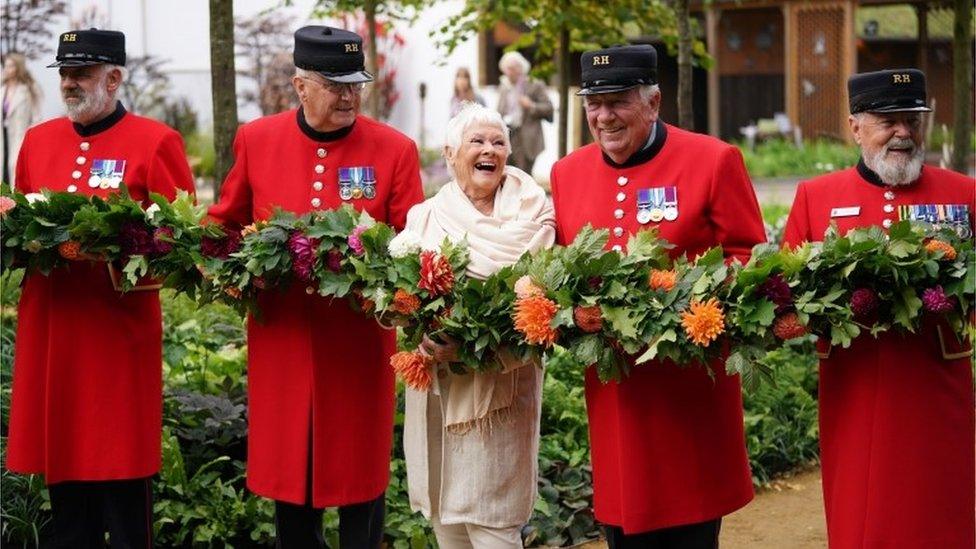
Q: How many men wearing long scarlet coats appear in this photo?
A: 4